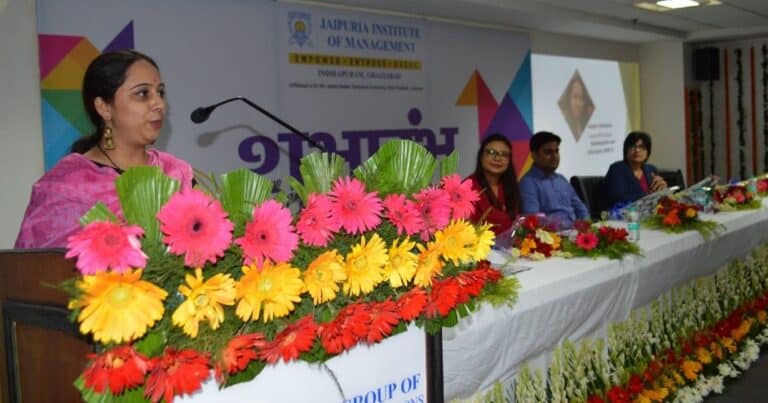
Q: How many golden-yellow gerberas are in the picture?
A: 9